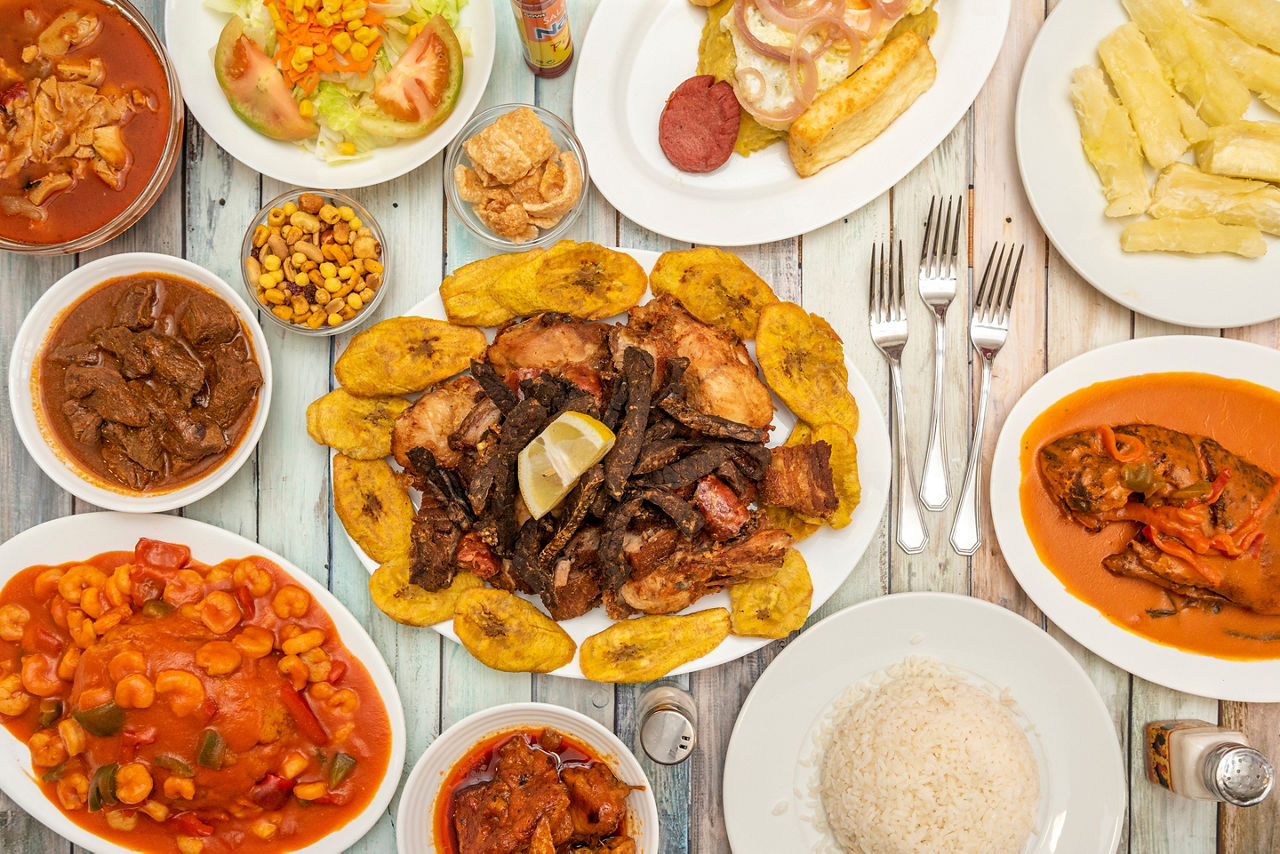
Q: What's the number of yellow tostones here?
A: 13